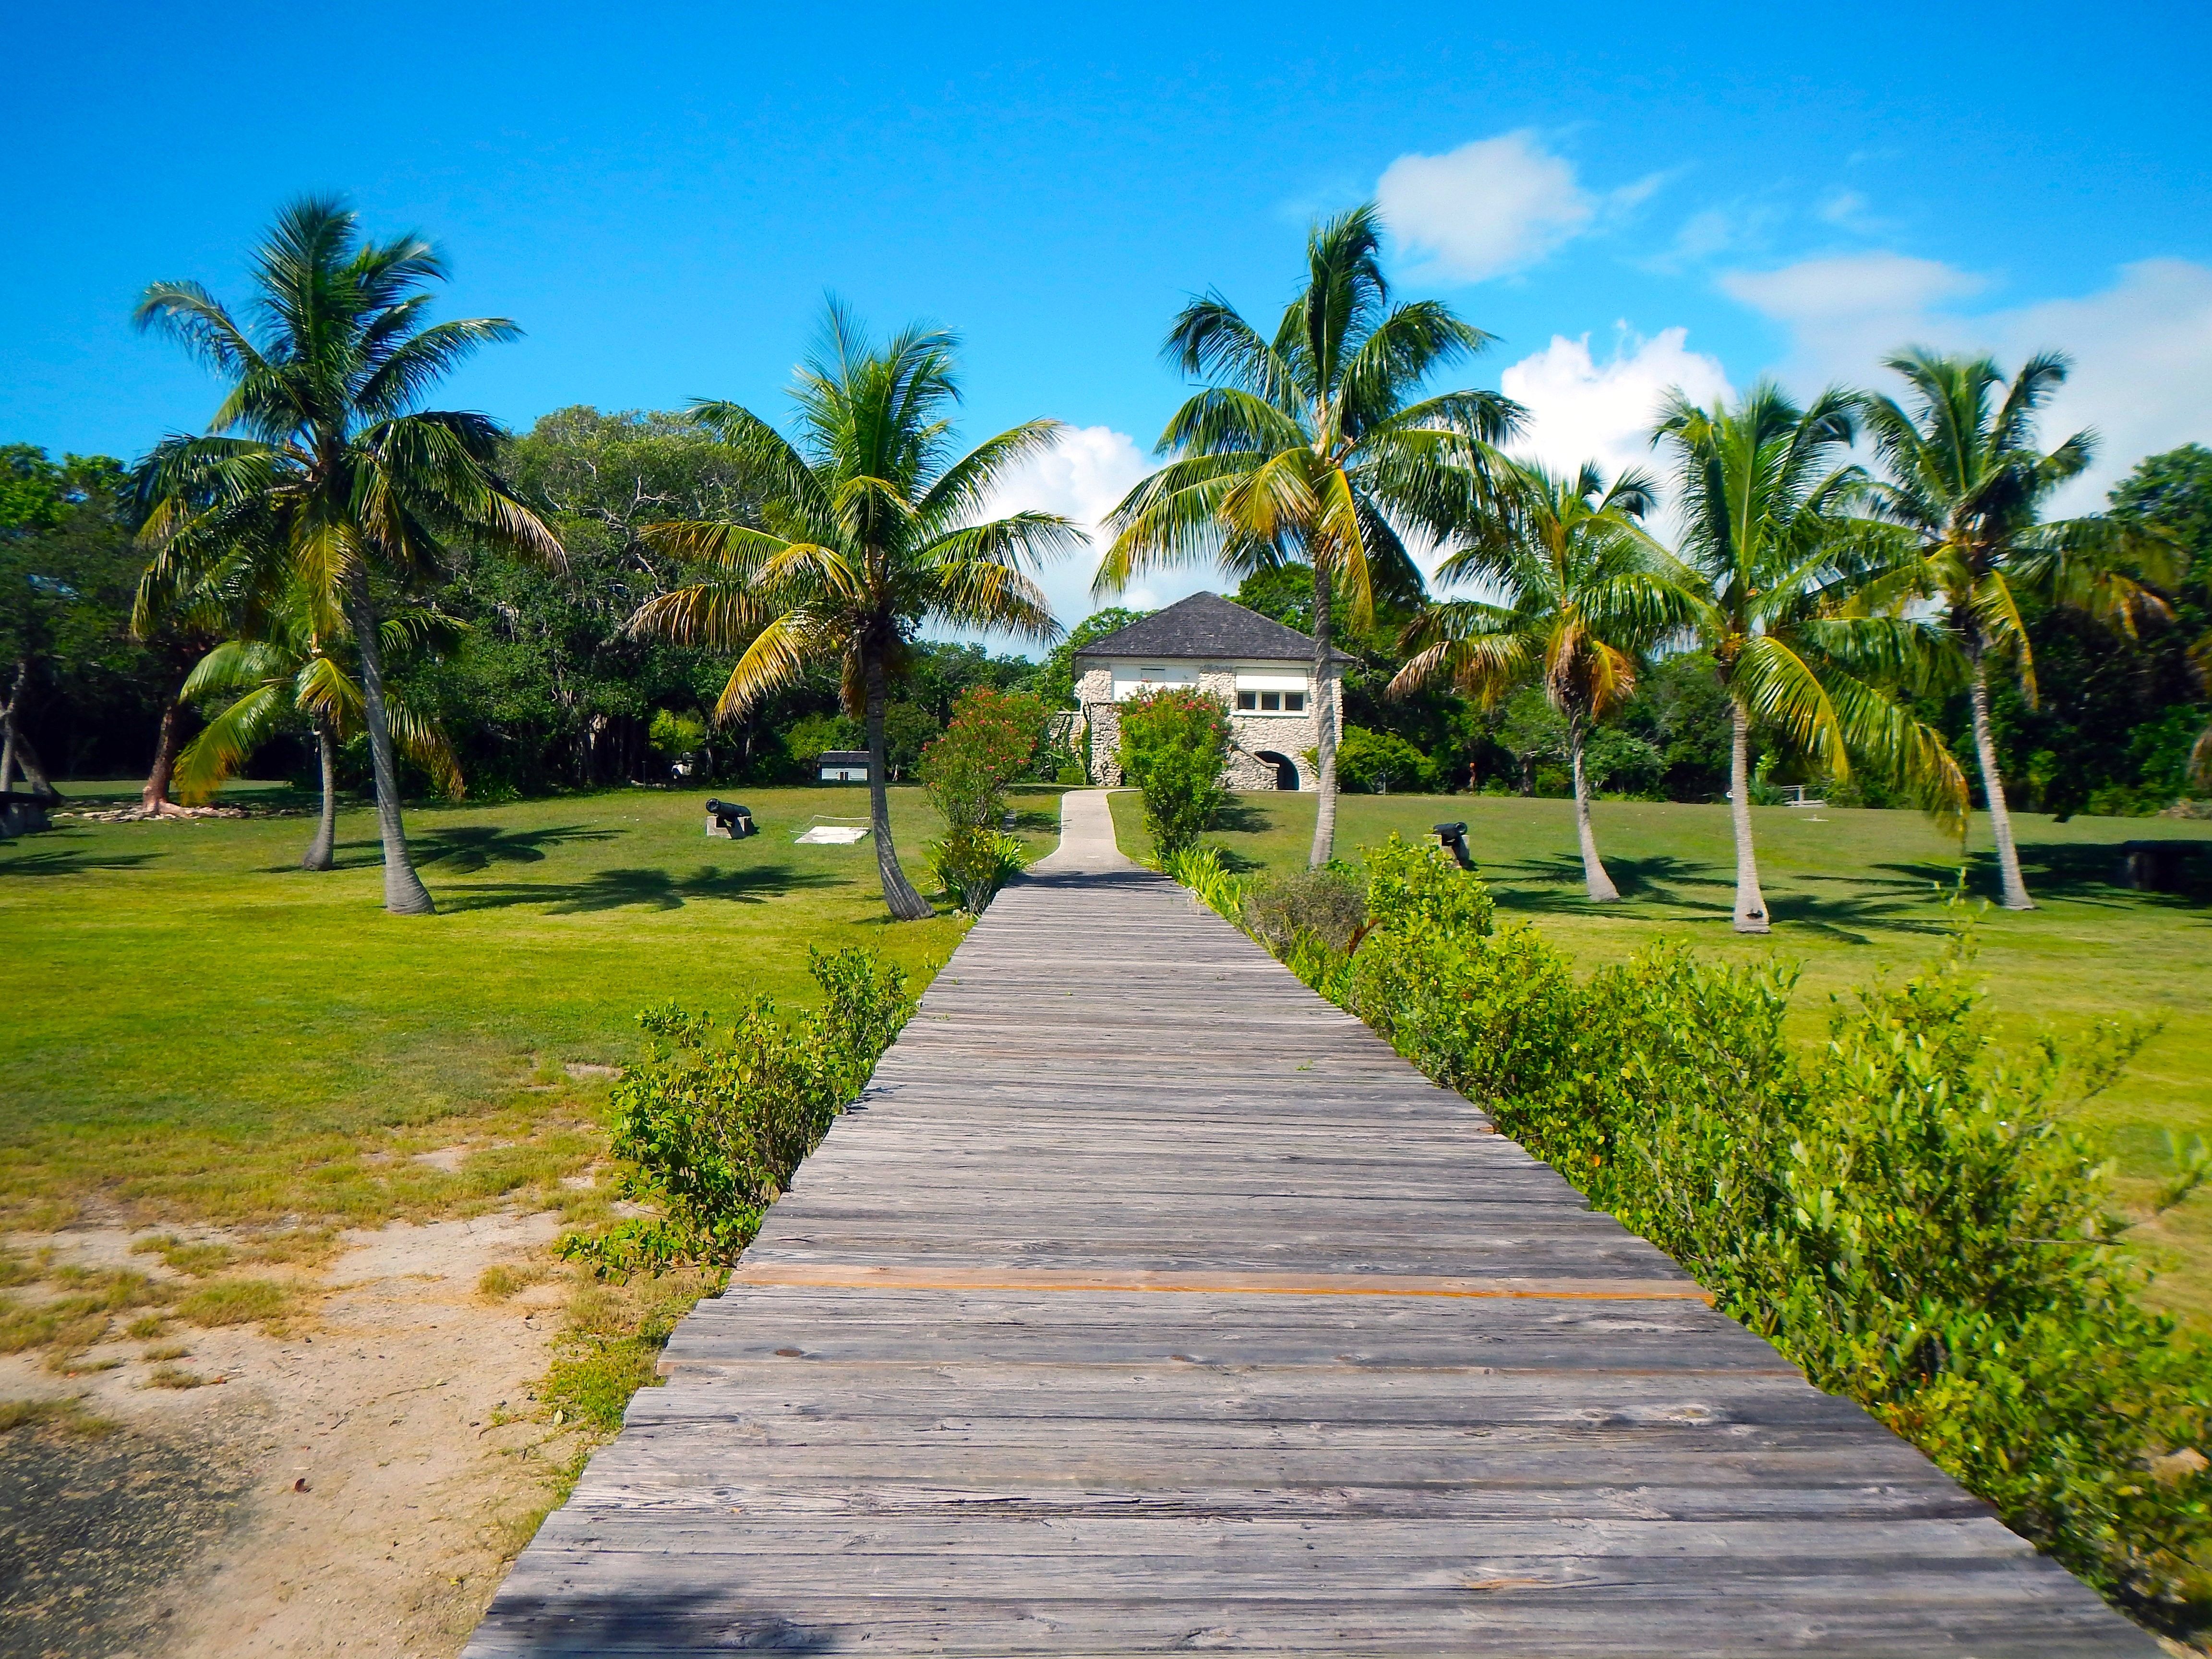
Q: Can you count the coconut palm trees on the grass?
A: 7